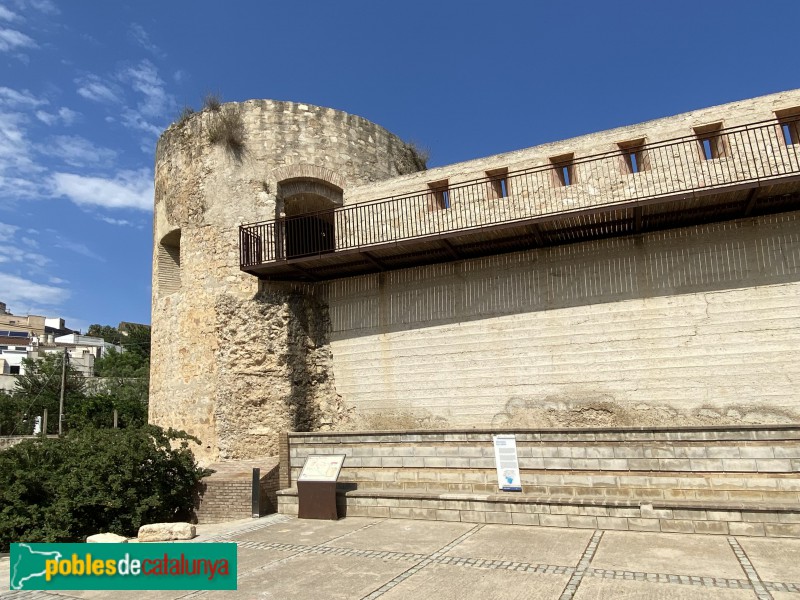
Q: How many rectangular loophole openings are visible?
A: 6